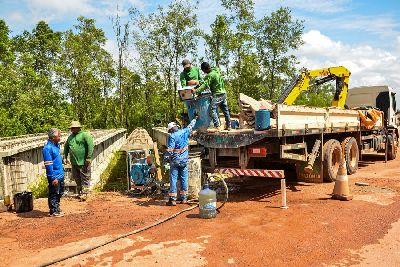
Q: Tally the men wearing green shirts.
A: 3